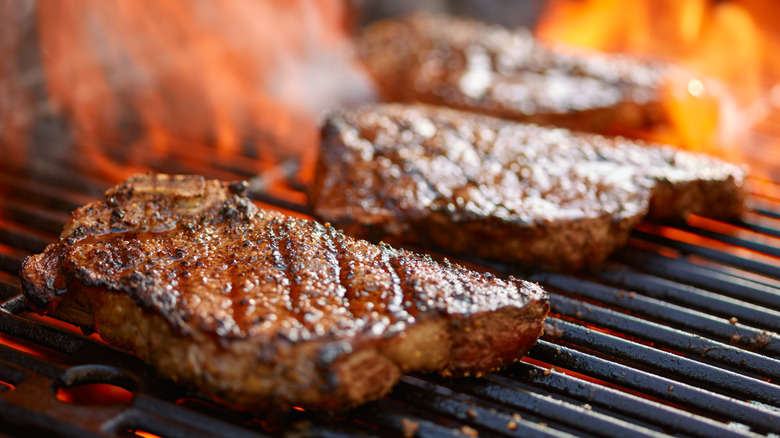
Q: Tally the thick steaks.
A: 3